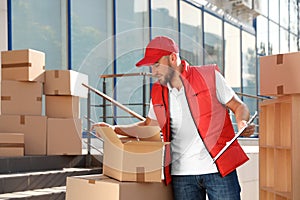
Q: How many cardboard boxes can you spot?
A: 10